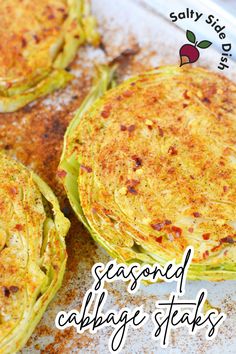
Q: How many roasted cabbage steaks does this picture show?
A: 3